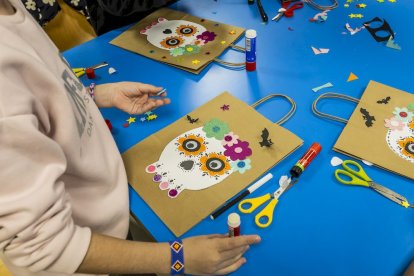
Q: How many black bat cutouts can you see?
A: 4